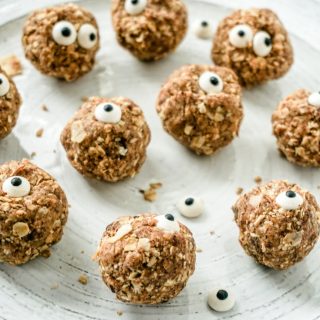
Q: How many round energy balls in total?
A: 10